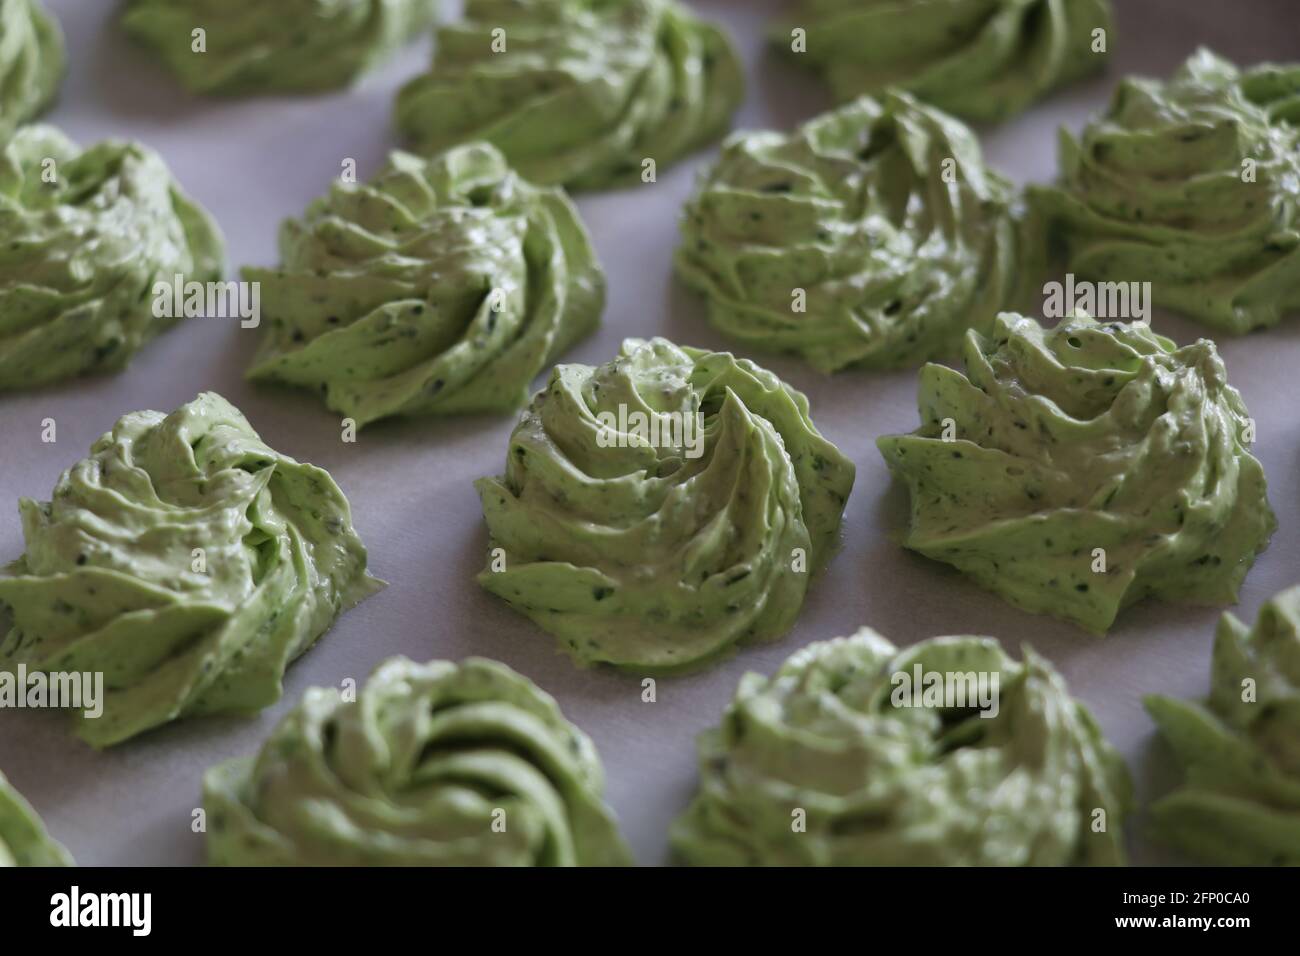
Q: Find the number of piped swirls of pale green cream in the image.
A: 15